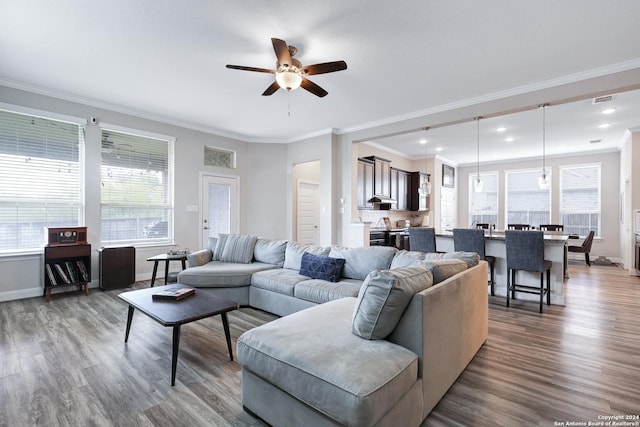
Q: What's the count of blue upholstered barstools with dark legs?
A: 3